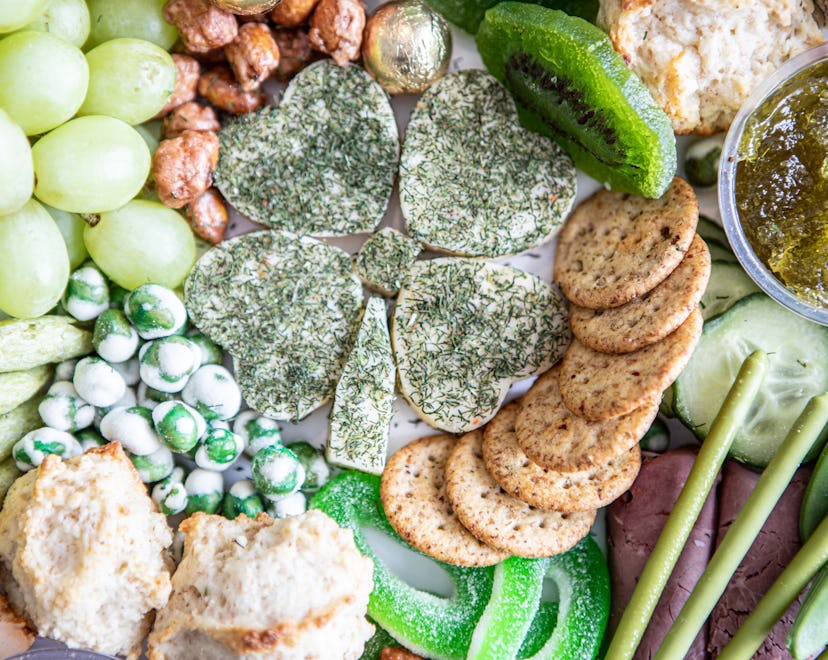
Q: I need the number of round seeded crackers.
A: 7